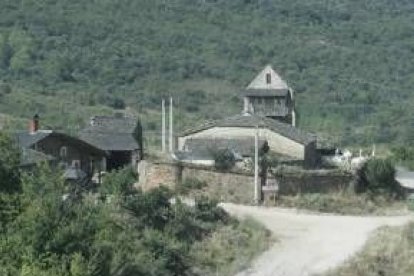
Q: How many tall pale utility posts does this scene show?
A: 3